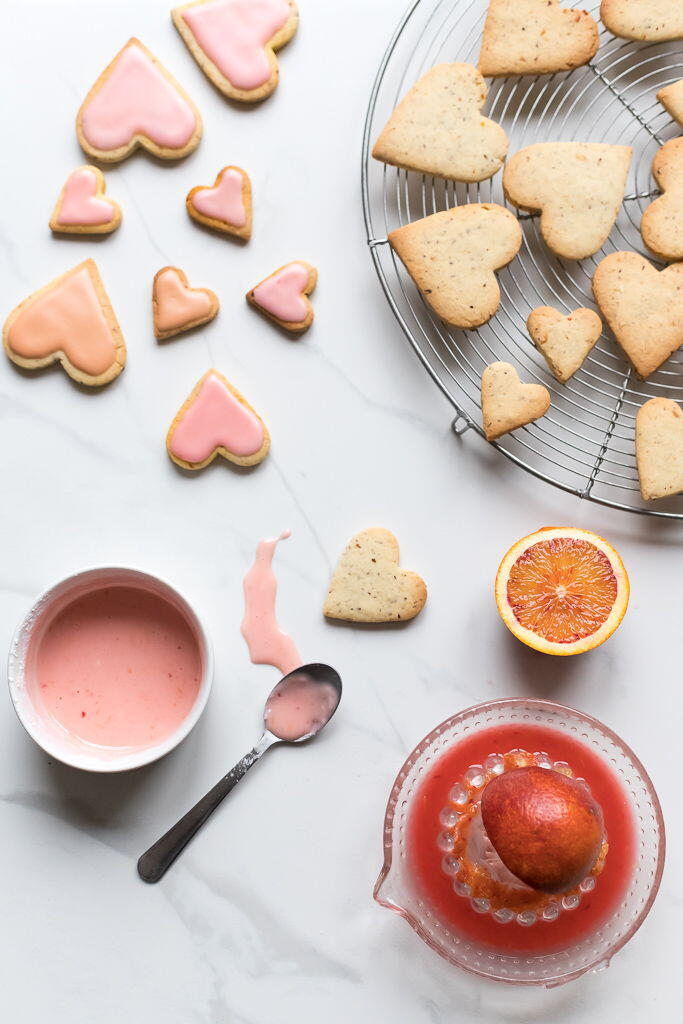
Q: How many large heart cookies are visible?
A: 14